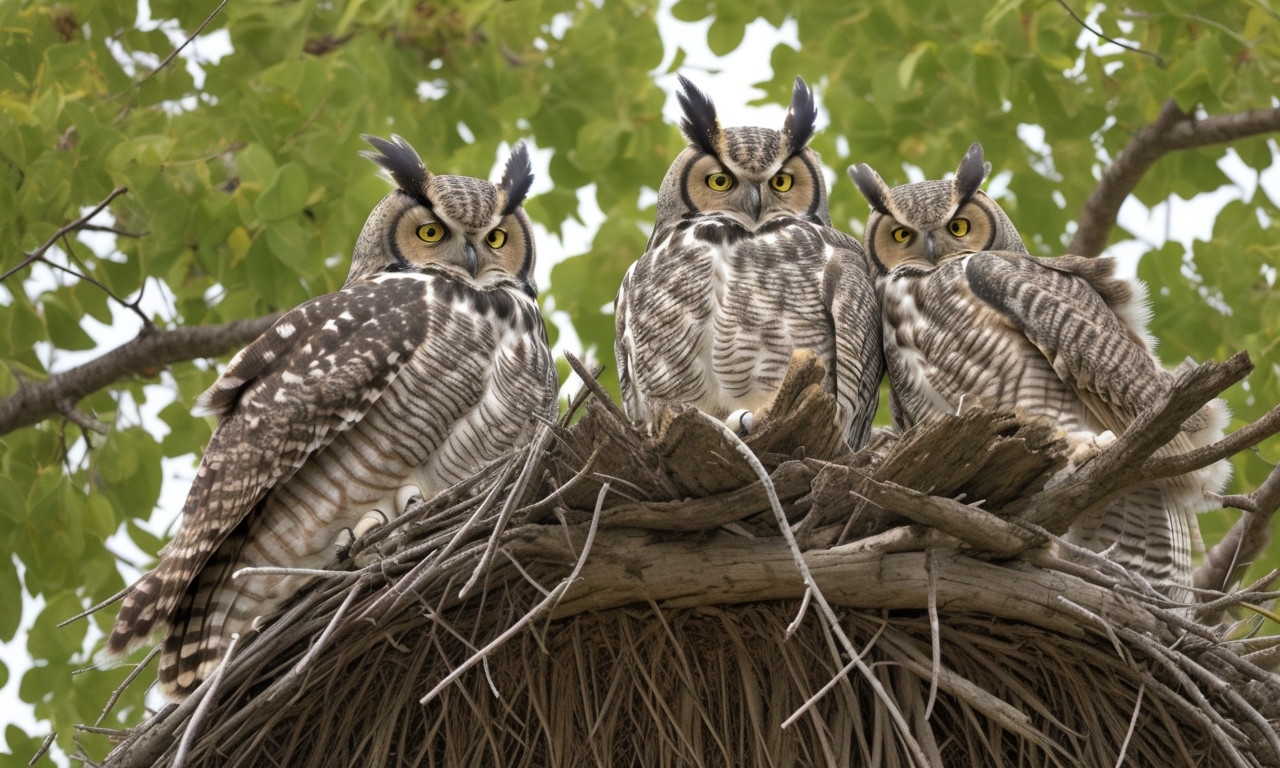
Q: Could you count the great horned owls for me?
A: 3